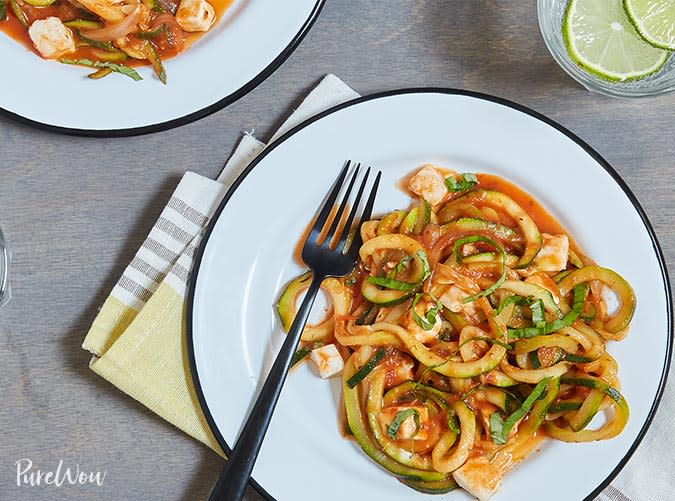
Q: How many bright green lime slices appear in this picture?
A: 2